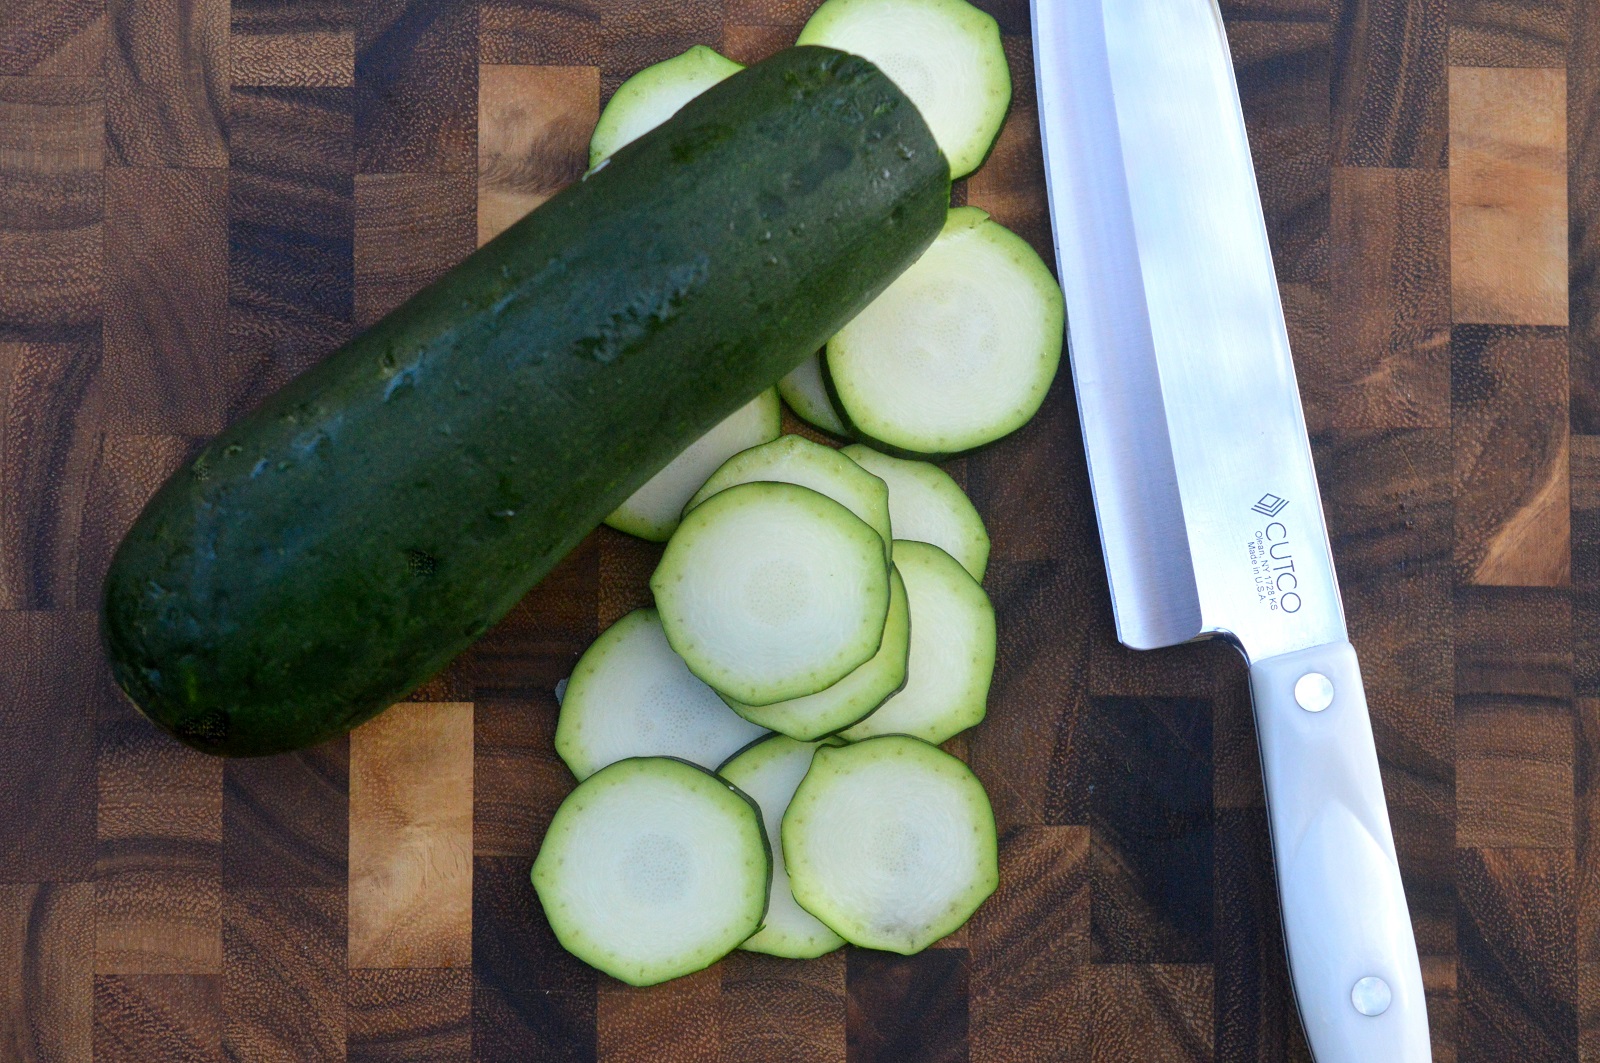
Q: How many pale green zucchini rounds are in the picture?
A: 14